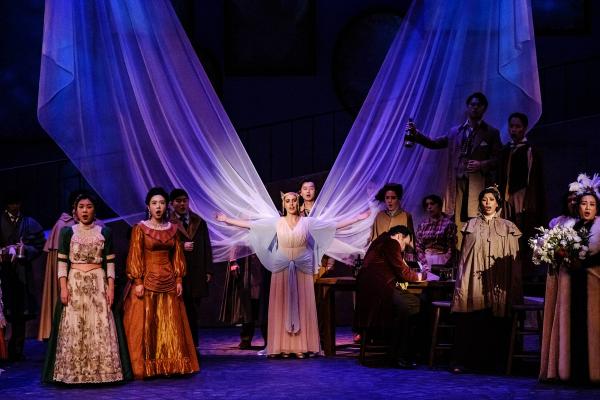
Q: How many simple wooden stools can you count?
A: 3